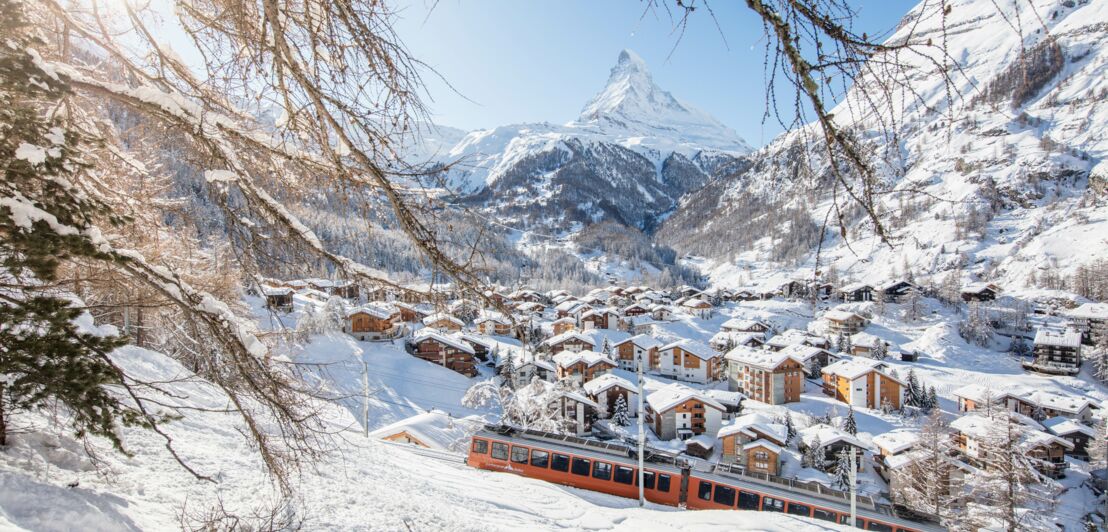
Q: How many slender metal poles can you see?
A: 3